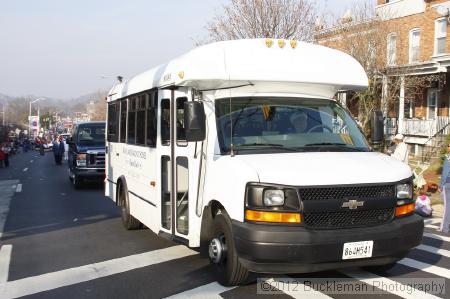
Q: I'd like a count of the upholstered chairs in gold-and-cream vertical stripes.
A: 0